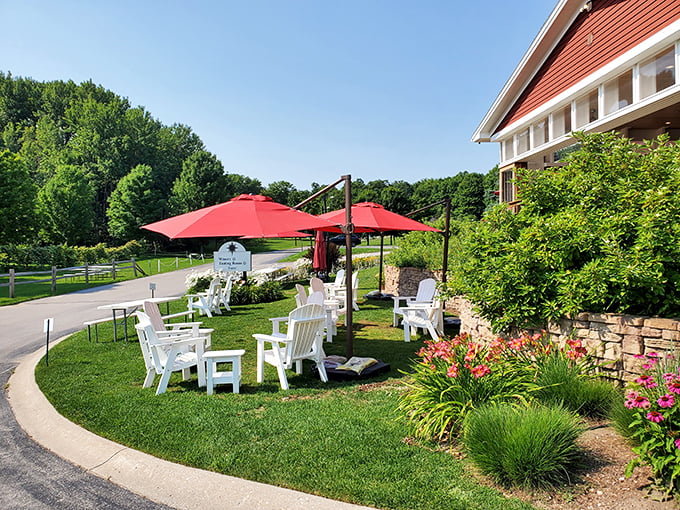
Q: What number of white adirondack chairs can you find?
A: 12